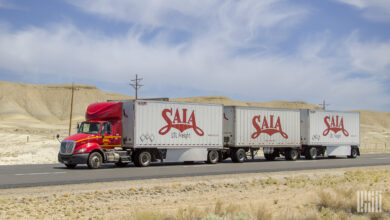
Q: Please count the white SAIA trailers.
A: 3